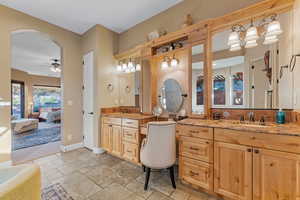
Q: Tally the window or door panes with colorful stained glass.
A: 3